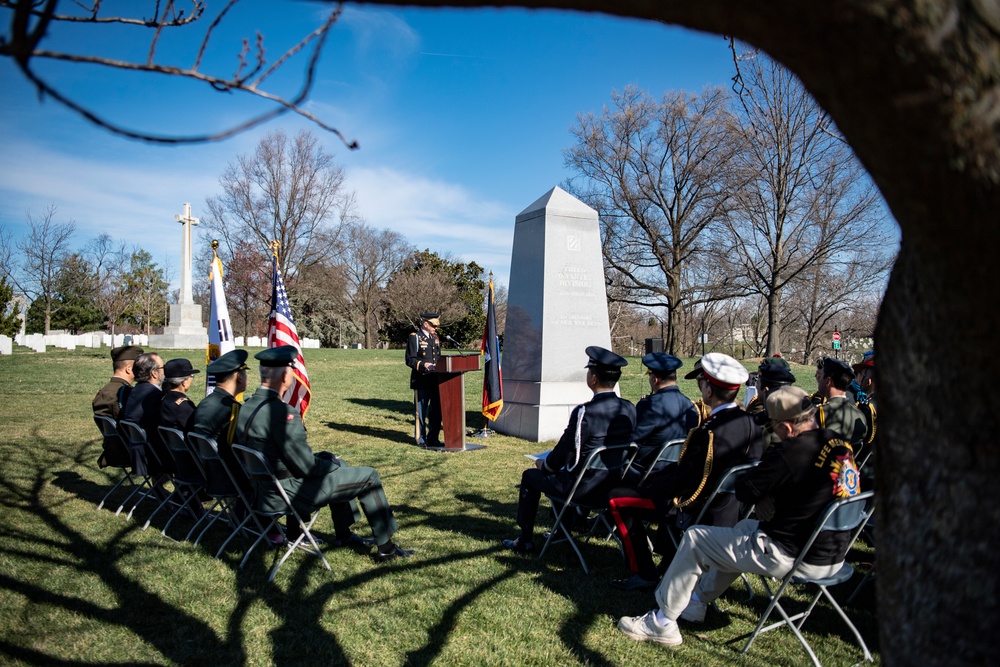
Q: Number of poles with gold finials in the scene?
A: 3